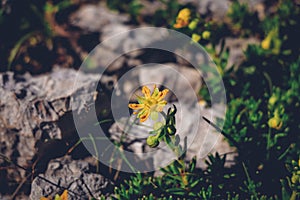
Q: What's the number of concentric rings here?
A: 2